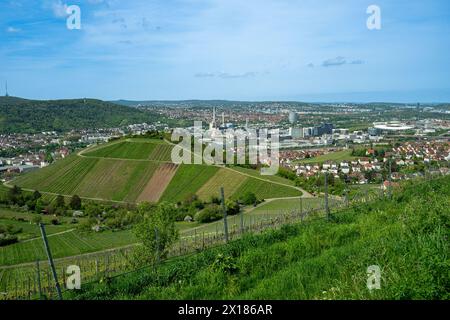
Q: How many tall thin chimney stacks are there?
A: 3